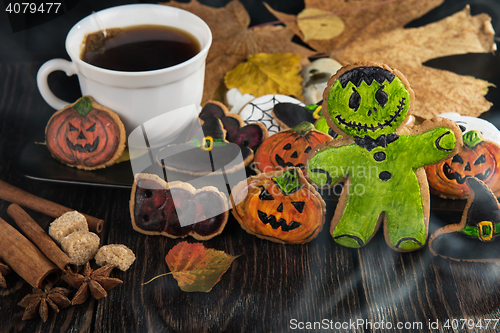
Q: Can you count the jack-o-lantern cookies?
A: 4